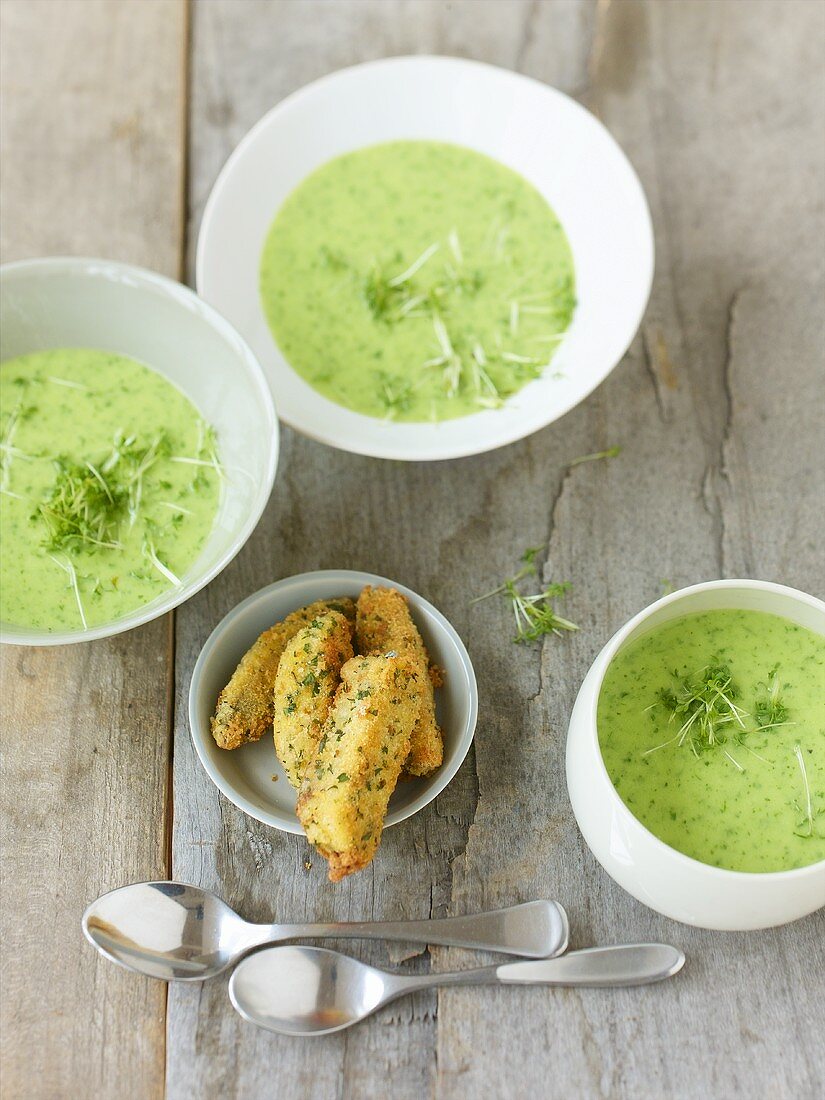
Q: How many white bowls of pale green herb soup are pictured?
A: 3